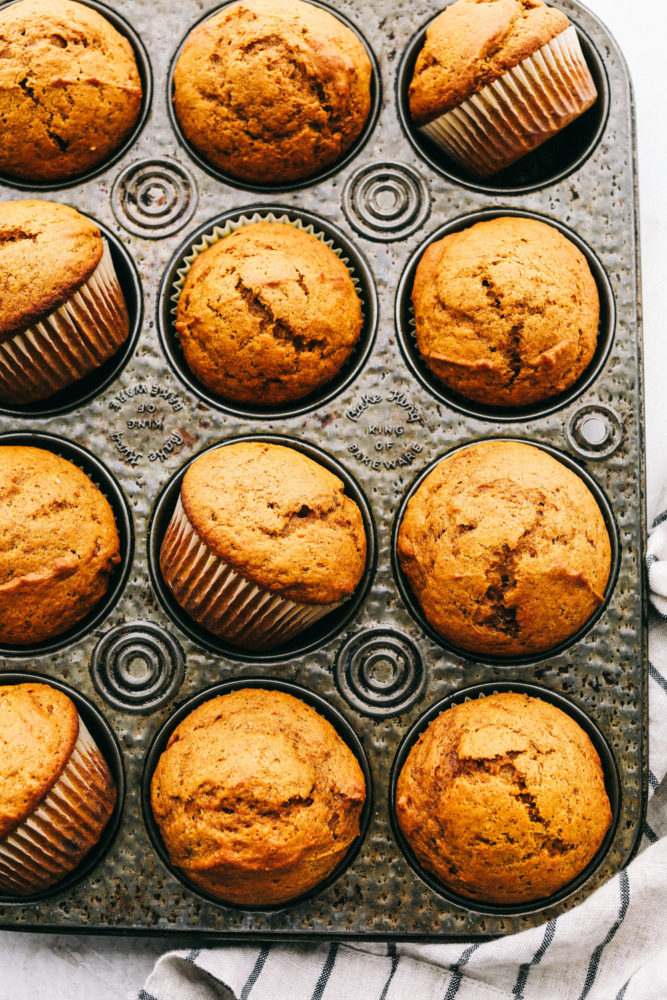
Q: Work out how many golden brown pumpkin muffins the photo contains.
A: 12